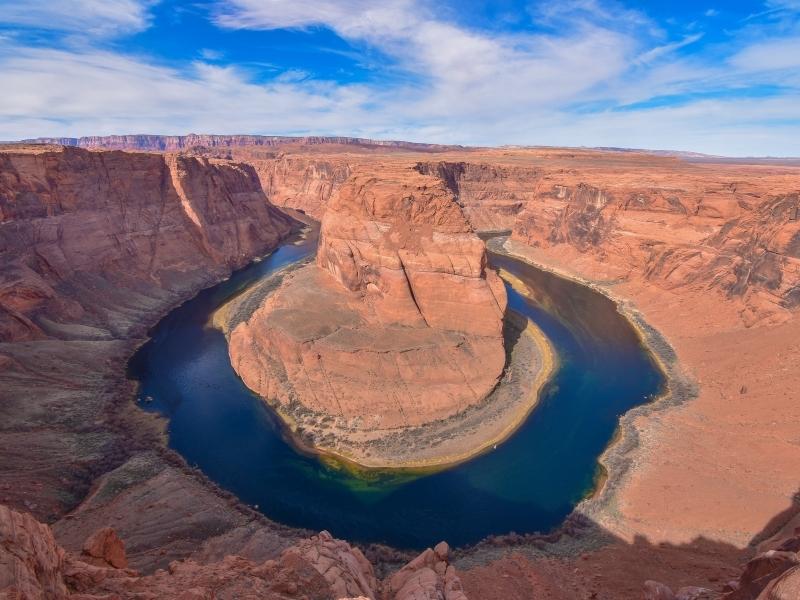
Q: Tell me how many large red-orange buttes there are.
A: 1